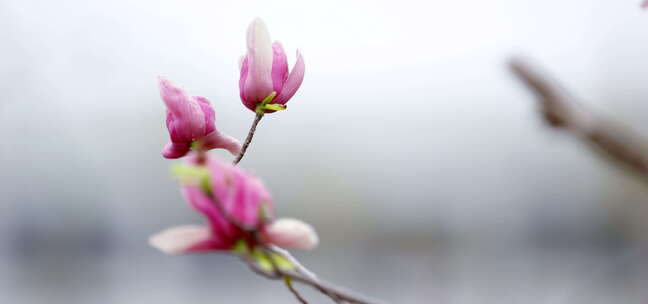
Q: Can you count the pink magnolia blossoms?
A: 3